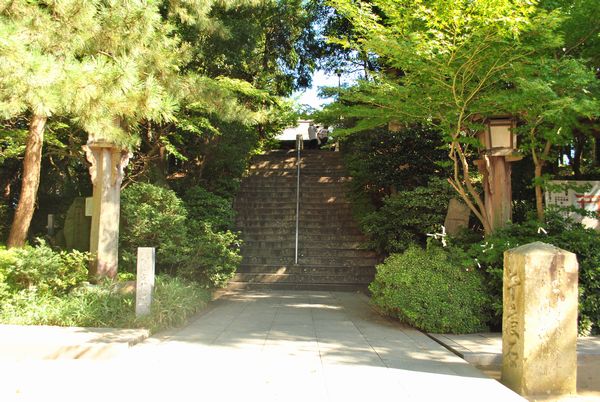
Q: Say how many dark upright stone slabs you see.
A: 2